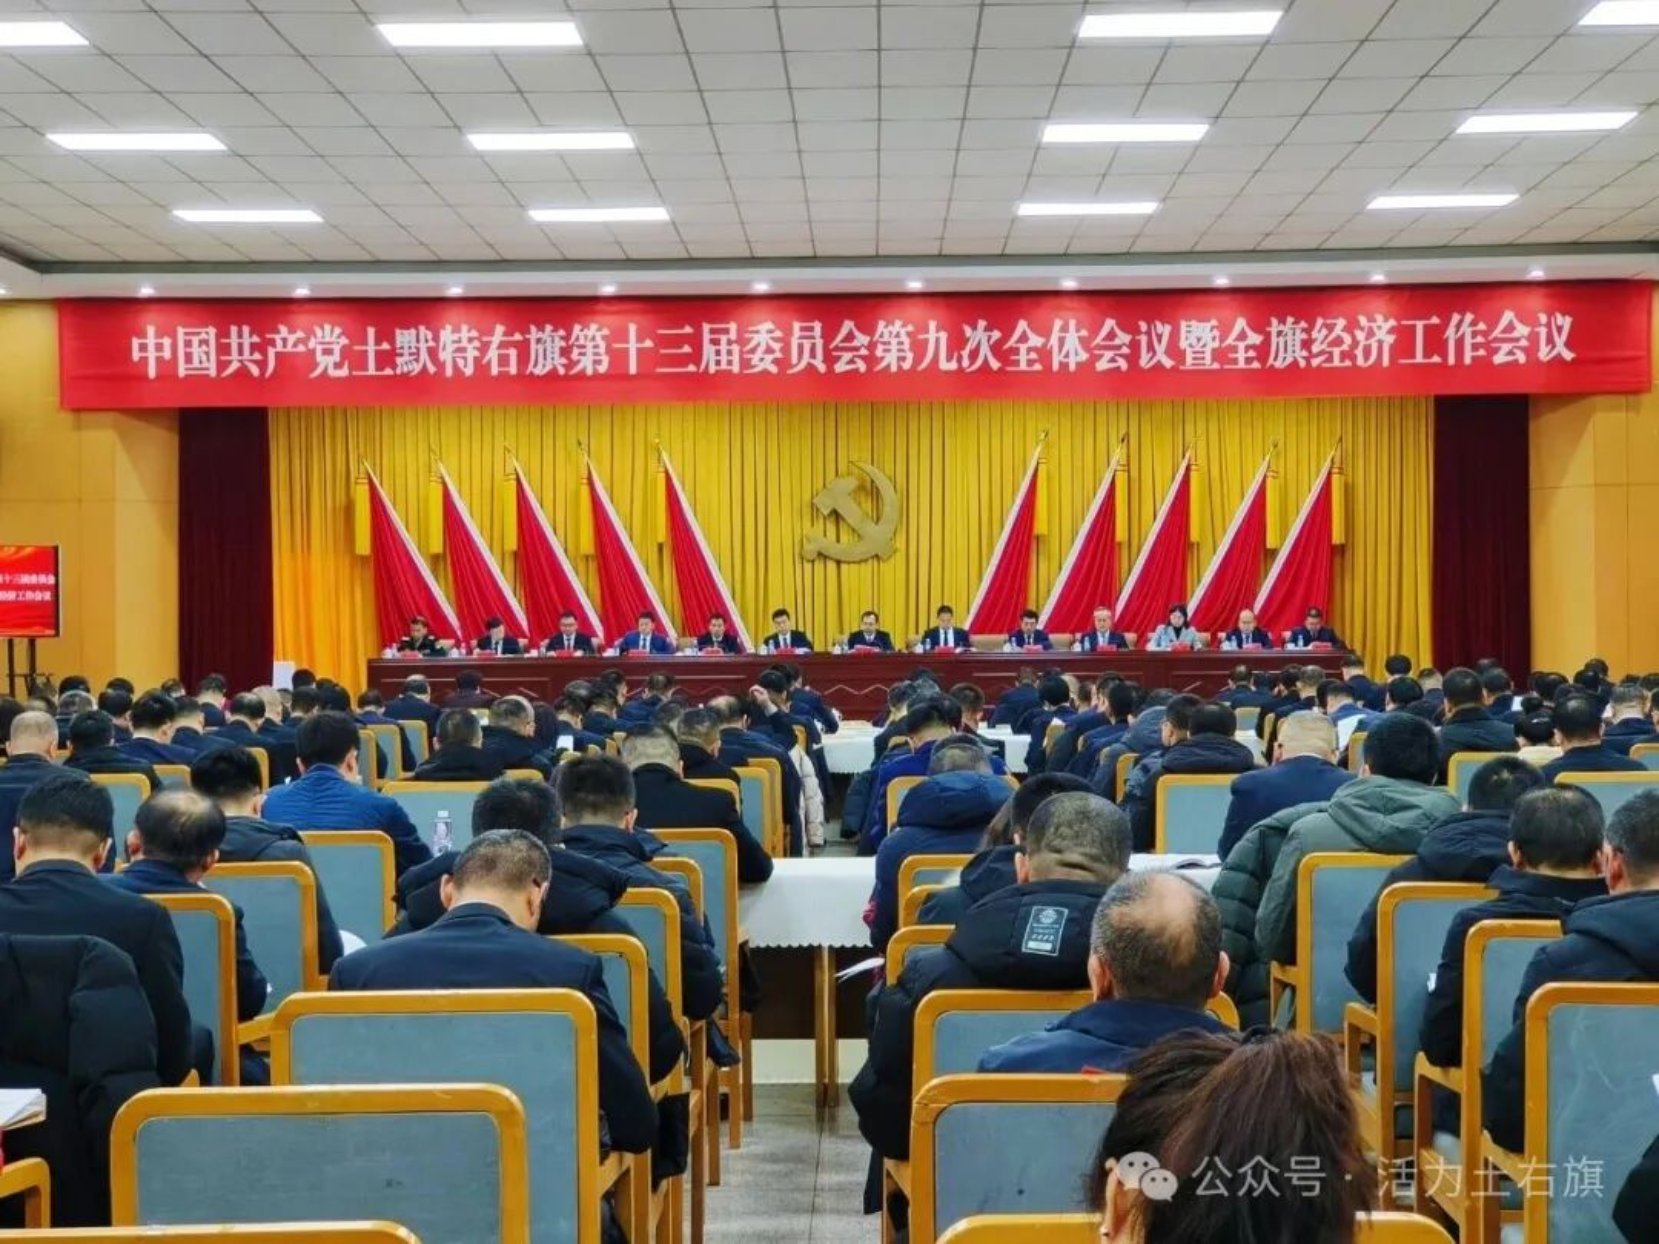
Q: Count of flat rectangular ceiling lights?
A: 12